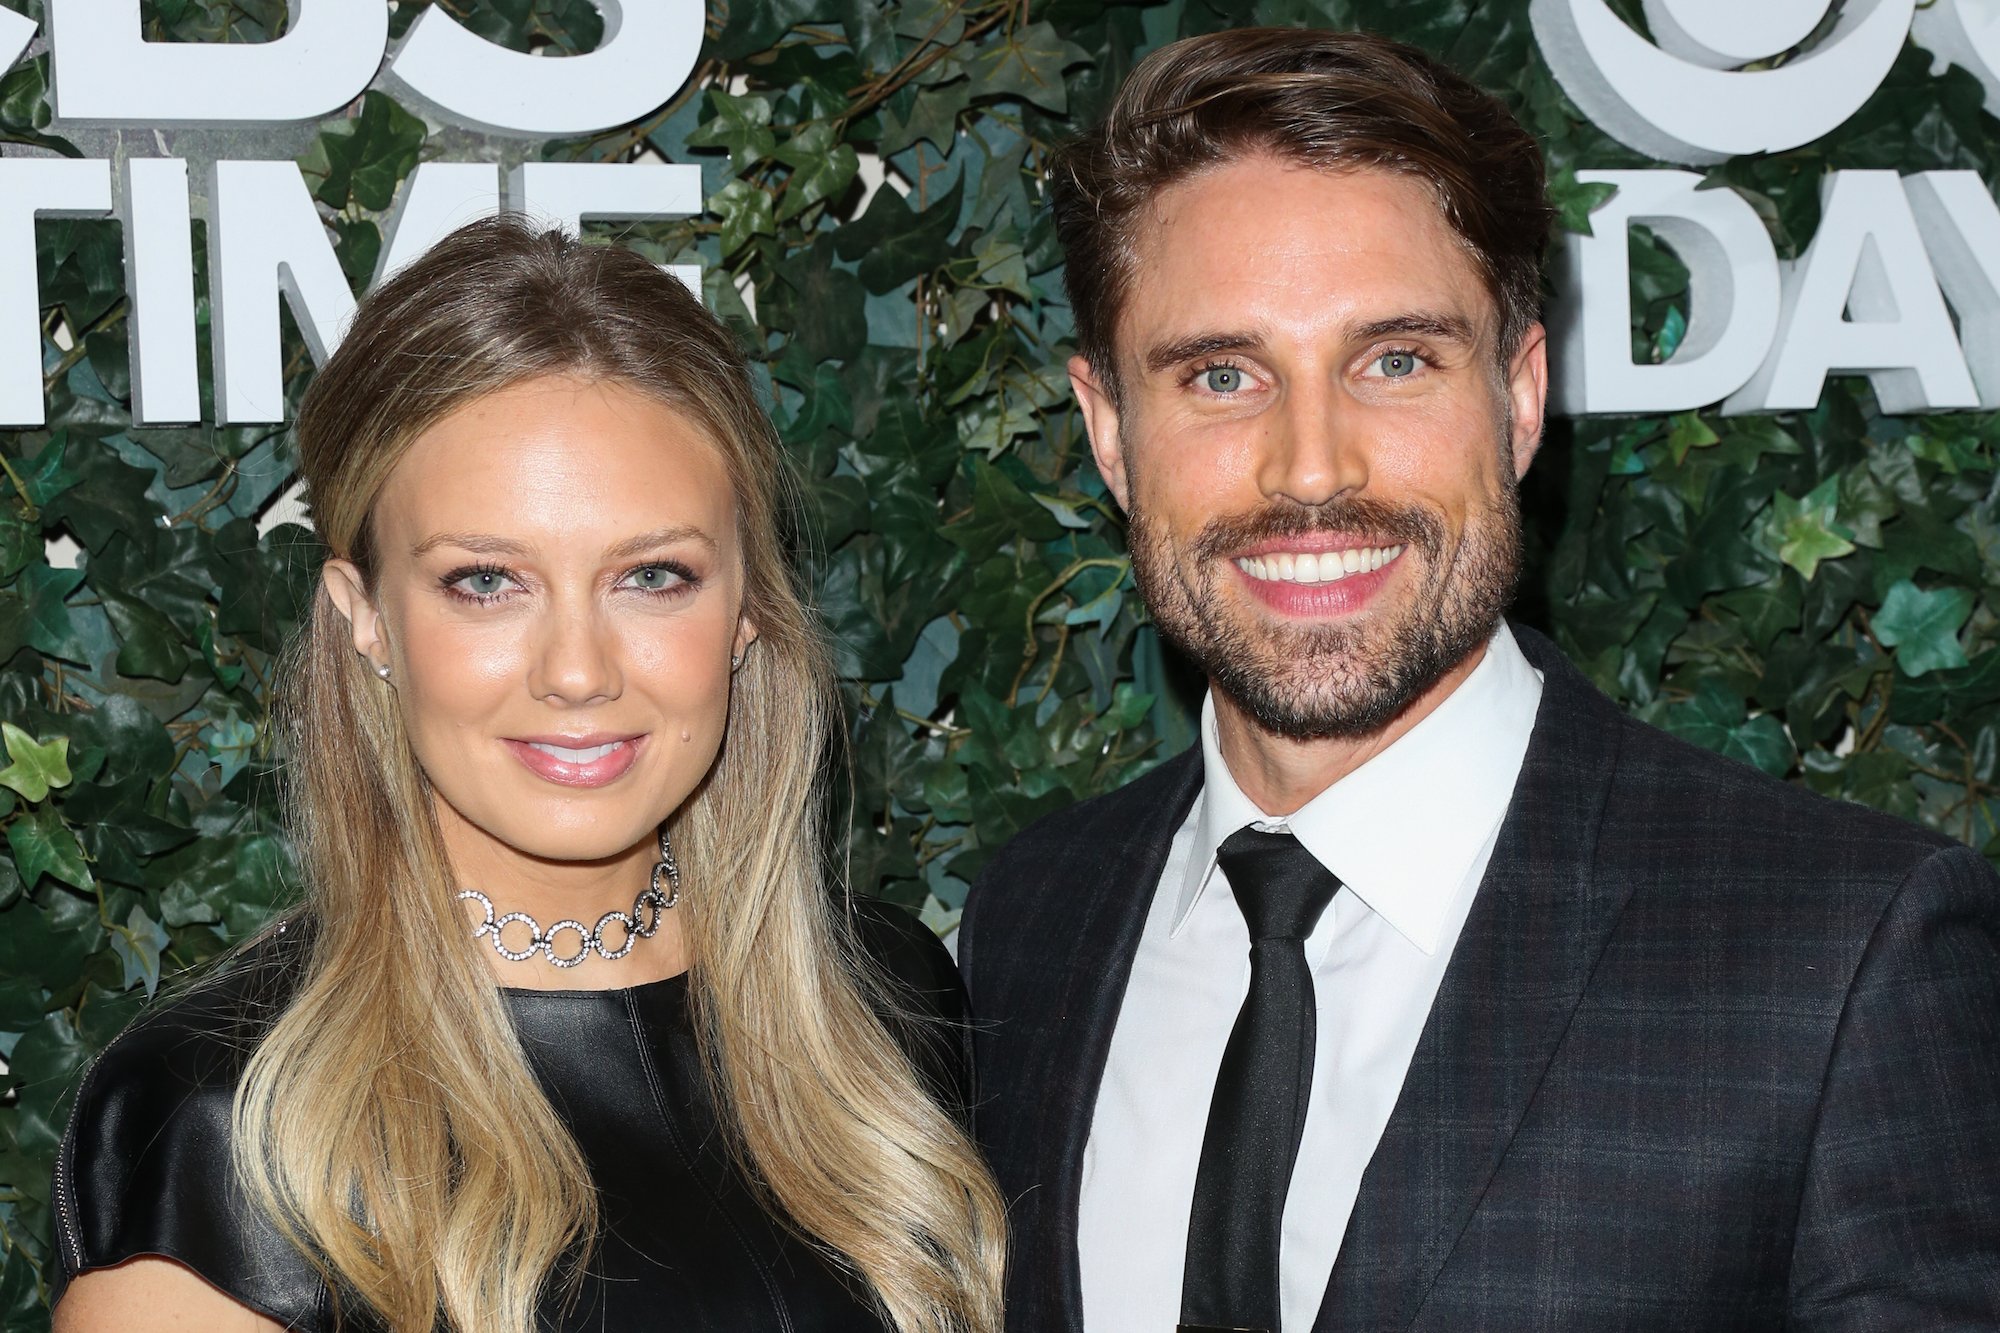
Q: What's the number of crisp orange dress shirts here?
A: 0